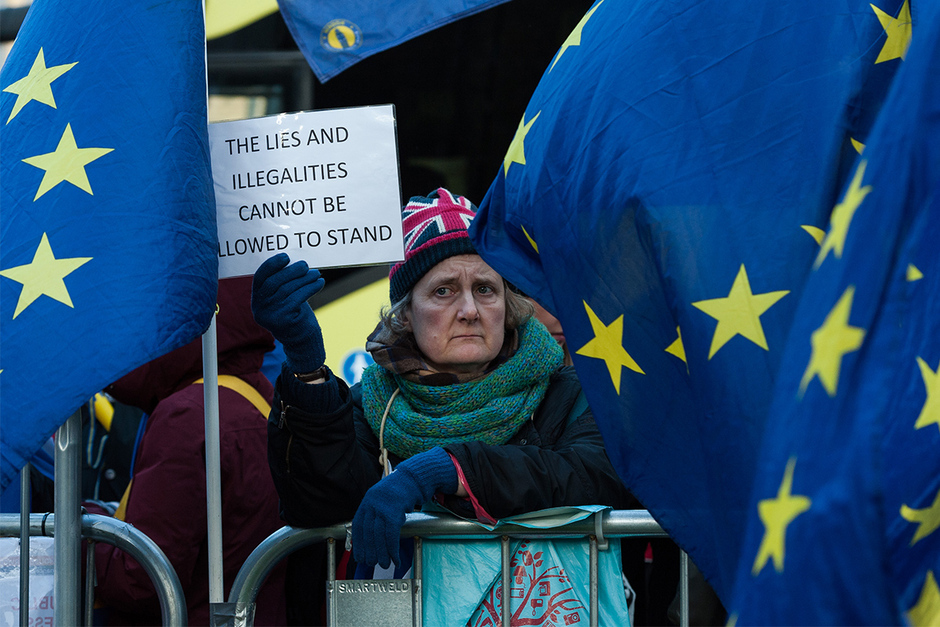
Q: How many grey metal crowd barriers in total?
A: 2